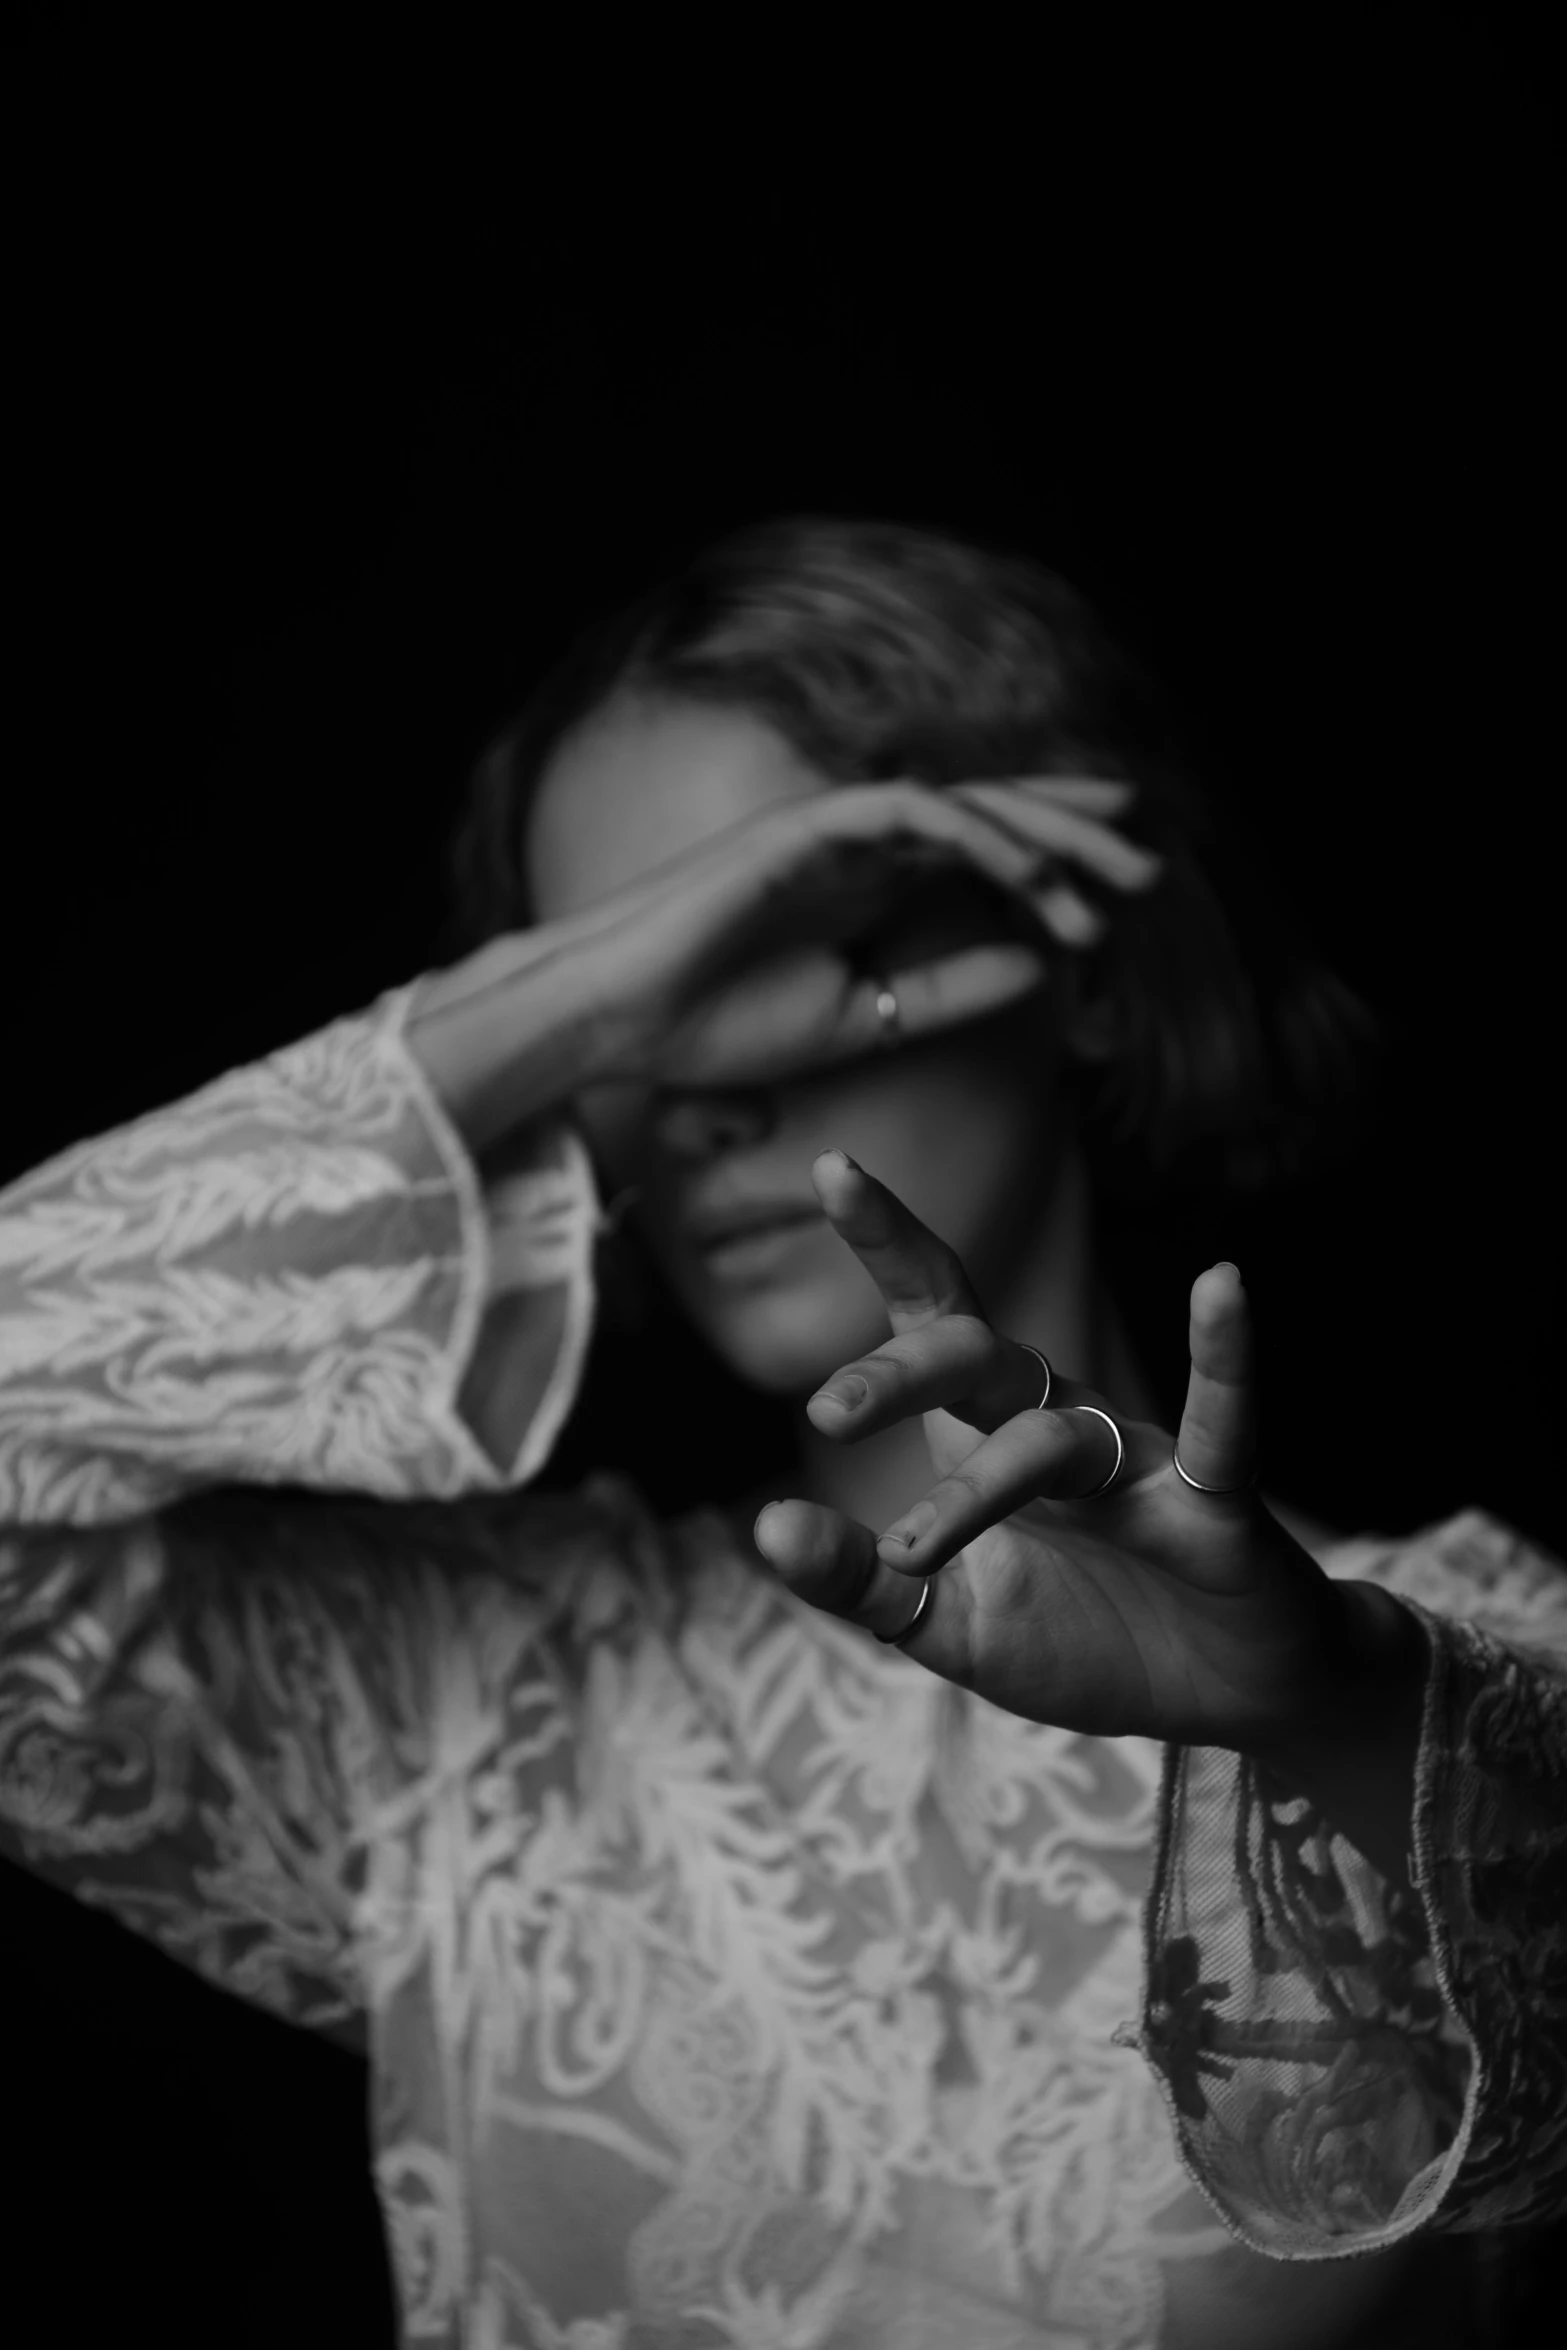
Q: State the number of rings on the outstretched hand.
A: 4